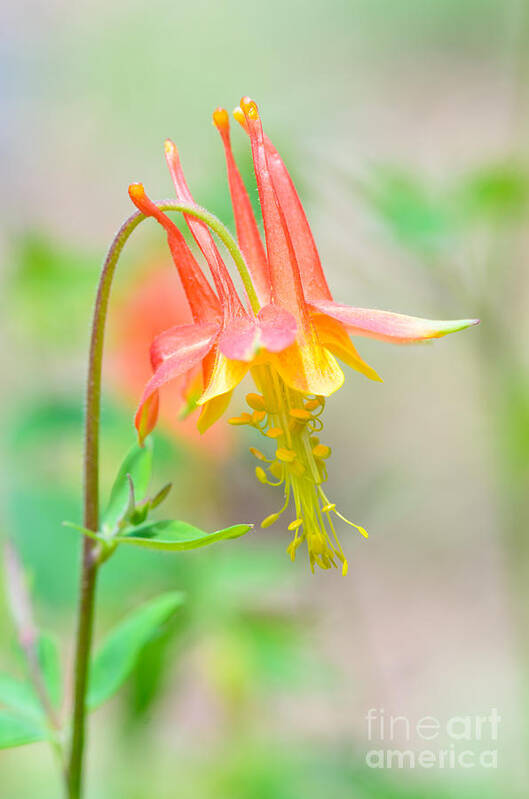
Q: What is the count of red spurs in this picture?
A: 5